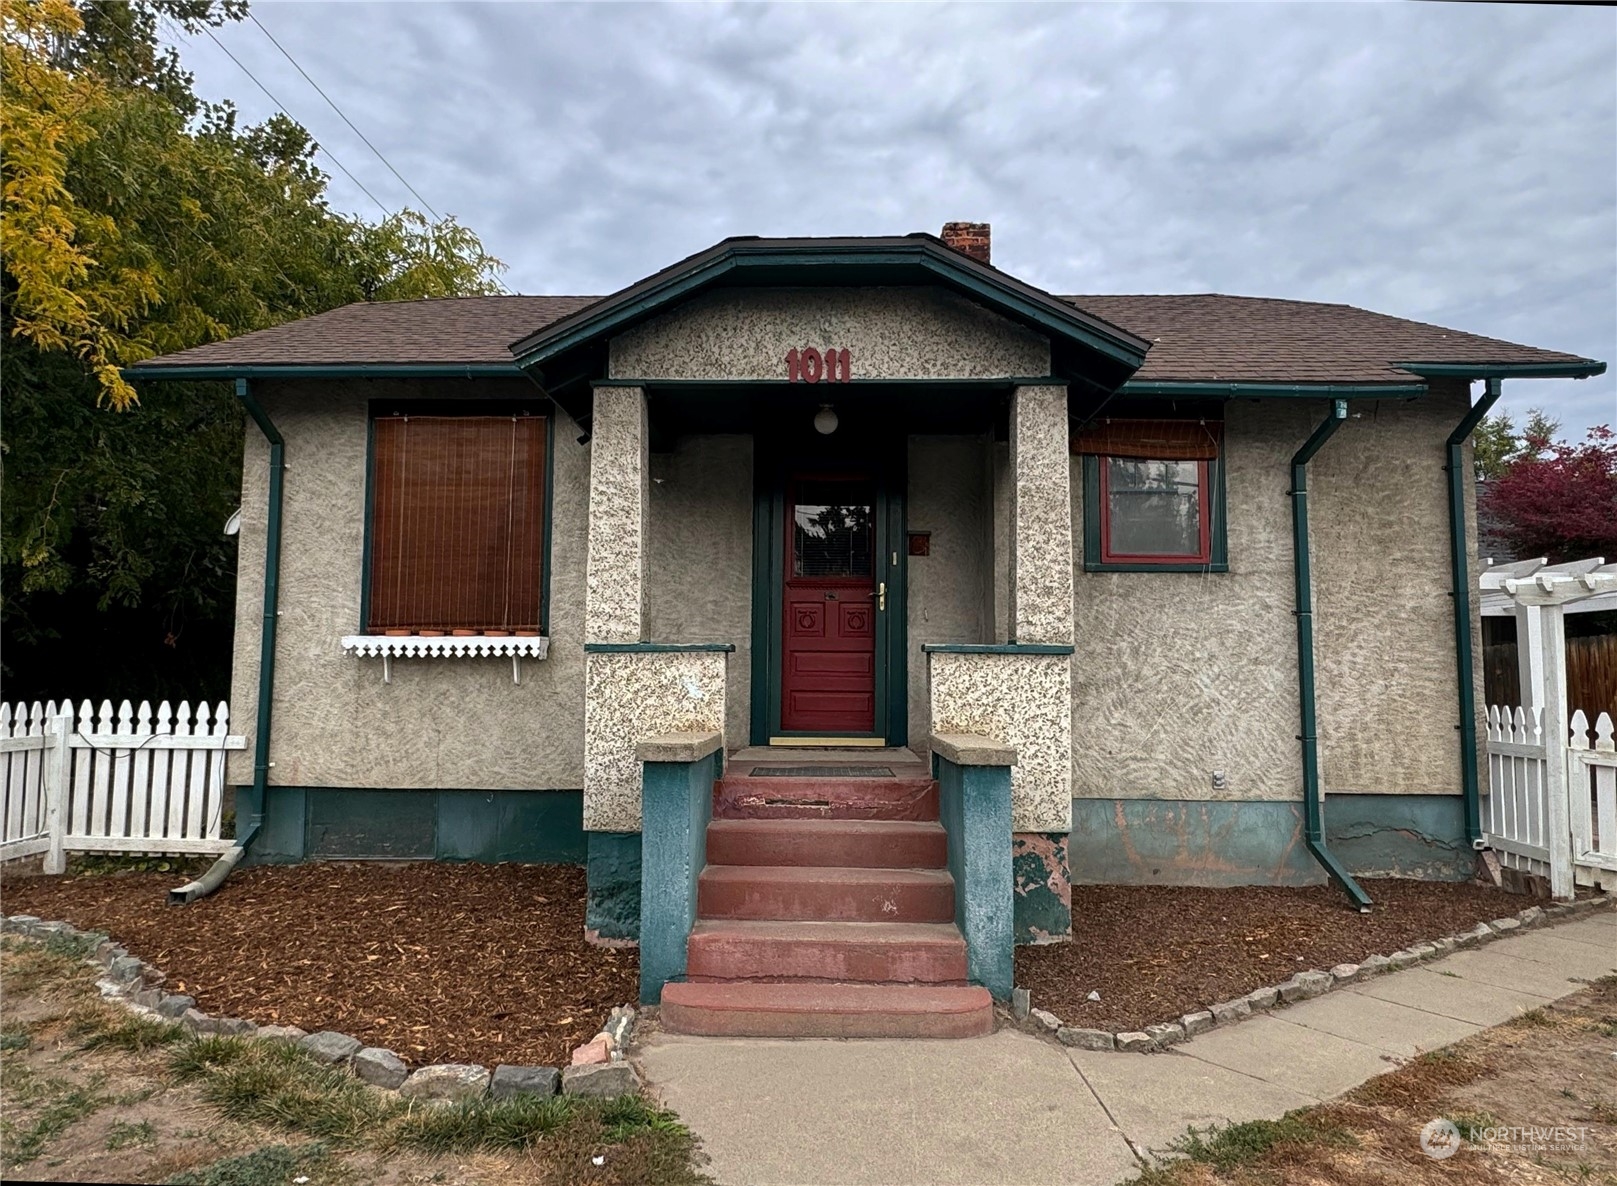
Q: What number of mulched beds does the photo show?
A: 2